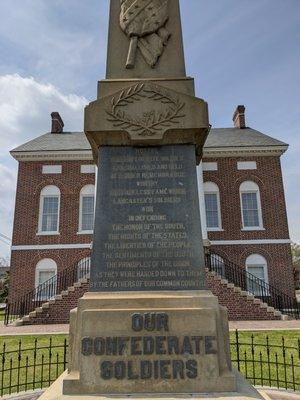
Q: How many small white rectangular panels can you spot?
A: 4